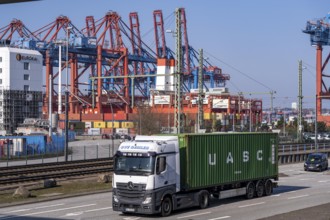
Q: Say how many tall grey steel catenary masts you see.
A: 3